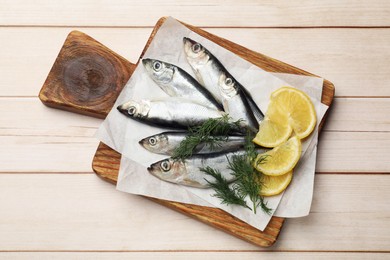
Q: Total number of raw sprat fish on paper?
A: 6